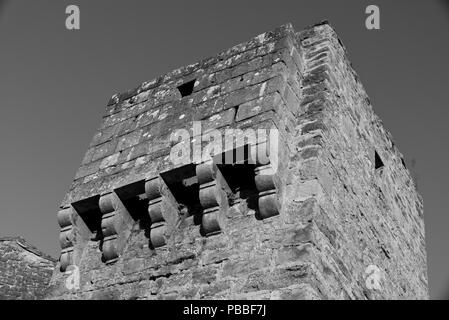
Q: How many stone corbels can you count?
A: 5